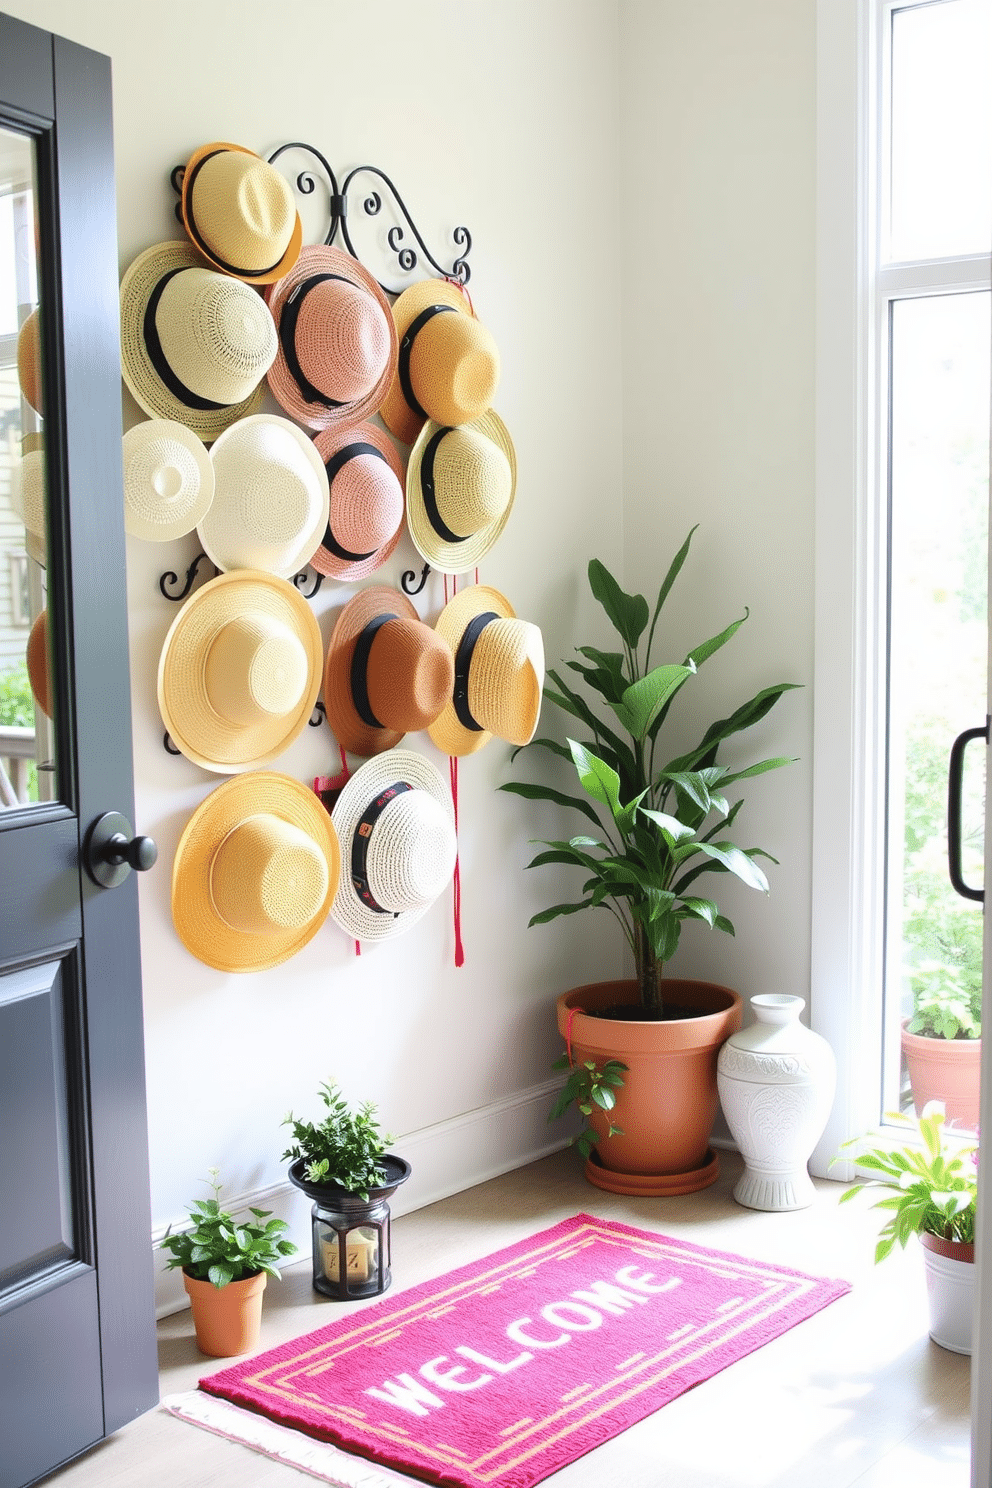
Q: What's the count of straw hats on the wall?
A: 13